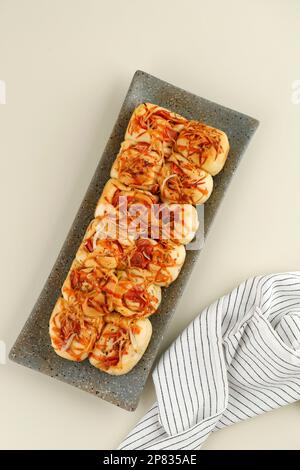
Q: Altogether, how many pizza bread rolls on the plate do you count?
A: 12